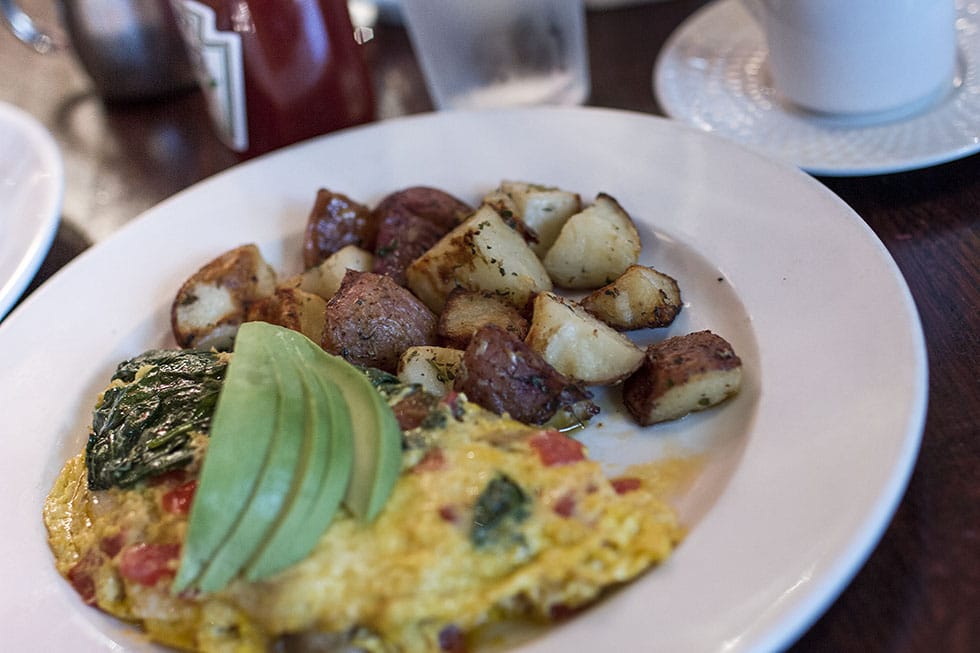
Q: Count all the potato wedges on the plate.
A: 15